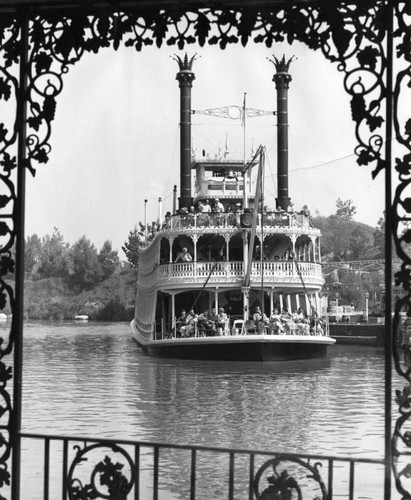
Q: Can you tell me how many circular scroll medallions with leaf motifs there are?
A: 2